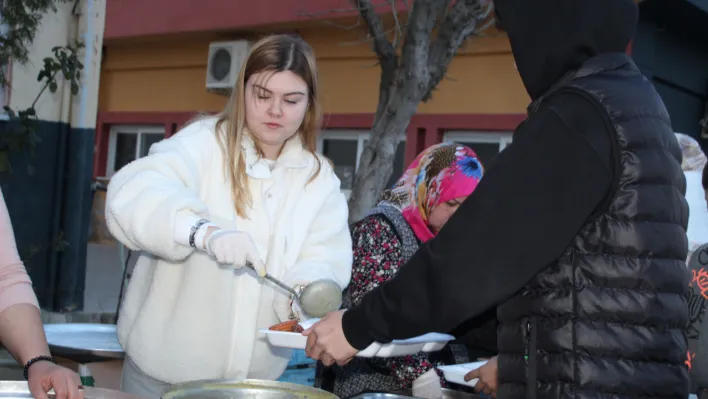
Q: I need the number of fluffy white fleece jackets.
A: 1